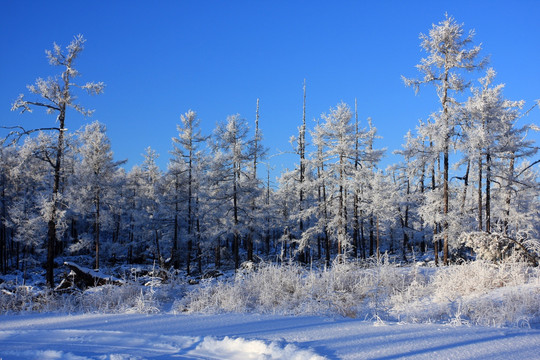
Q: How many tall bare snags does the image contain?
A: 3